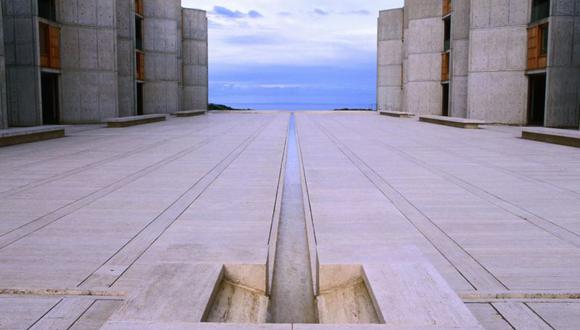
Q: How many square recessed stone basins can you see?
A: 2